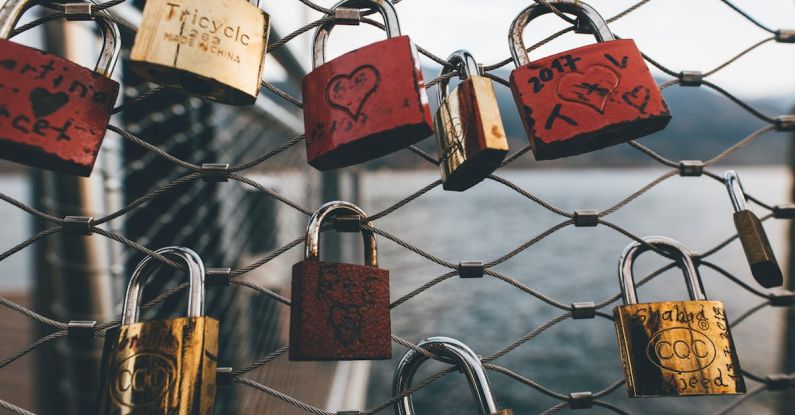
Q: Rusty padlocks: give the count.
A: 1